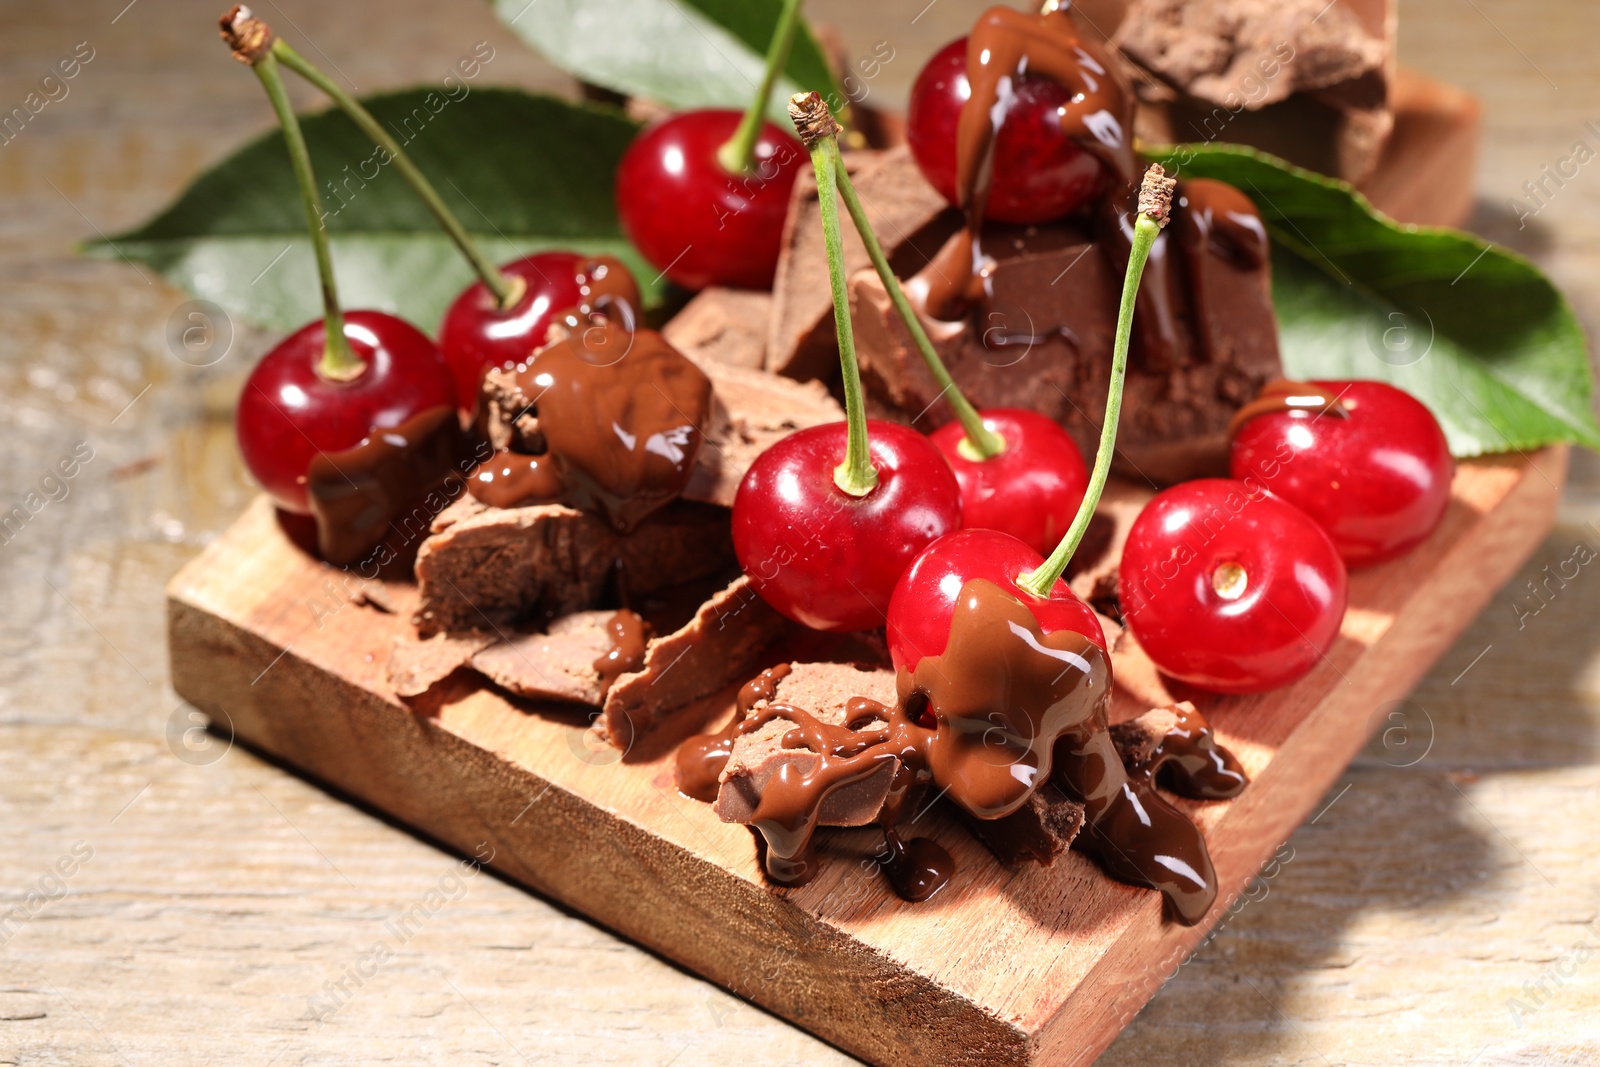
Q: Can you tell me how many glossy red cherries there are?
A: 9